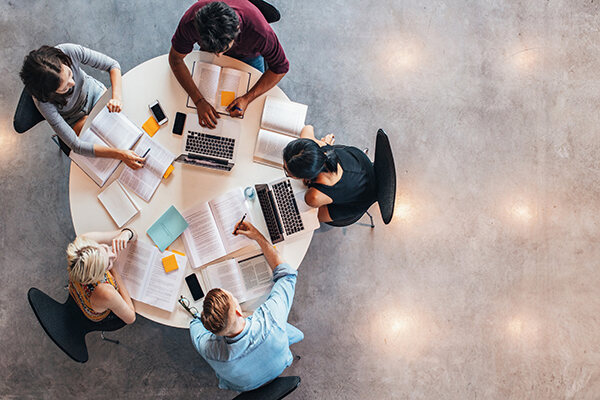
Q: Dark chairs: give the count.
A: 5